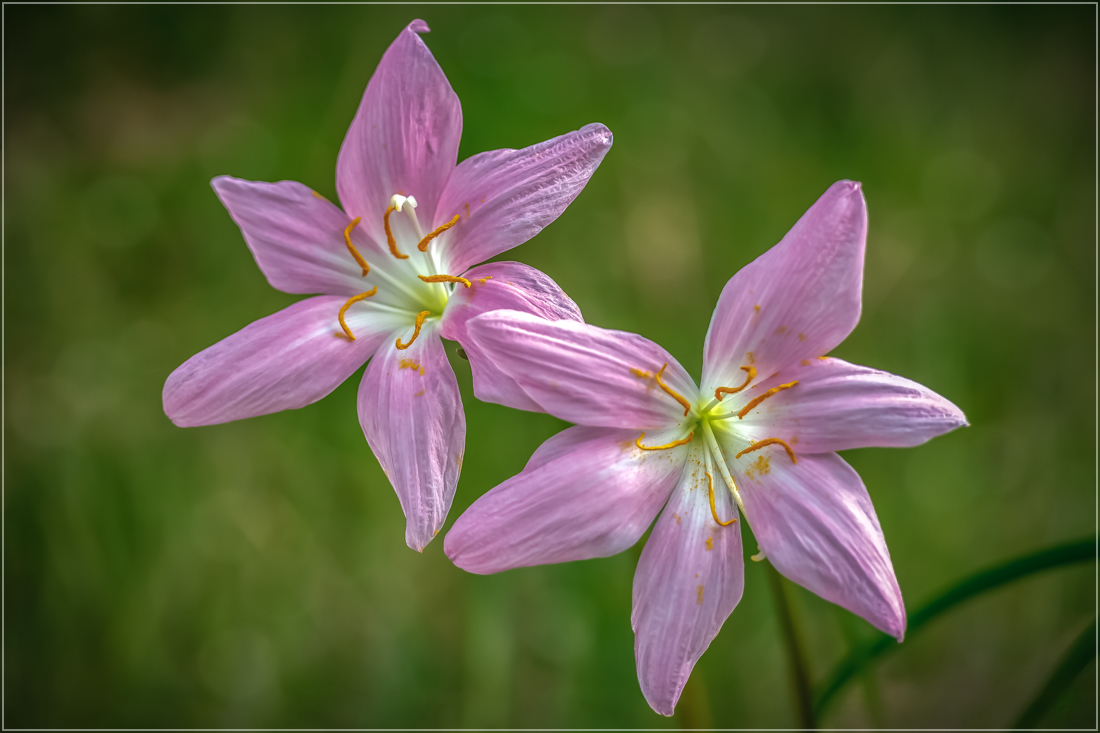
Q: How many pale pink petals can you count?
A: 12